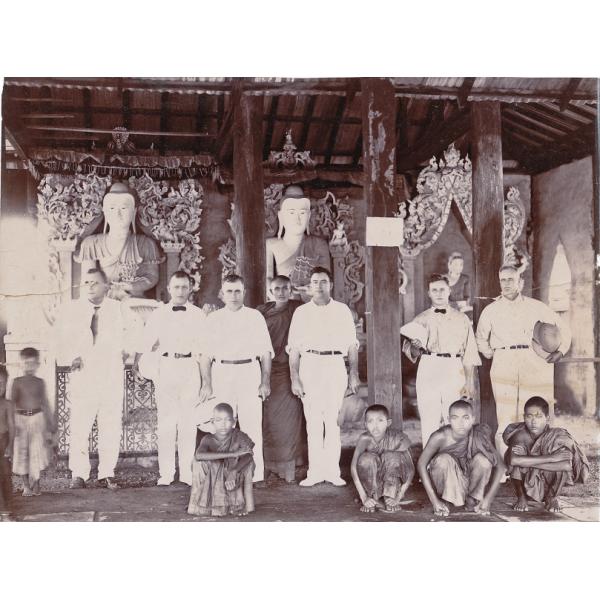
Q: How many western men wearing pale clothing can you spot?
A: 6